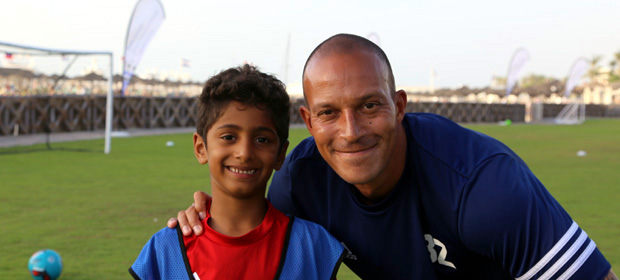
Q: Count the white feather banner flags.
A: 4